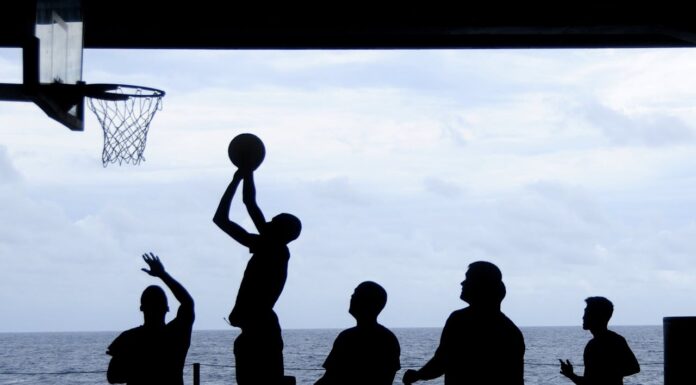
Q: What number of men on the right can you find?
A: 3